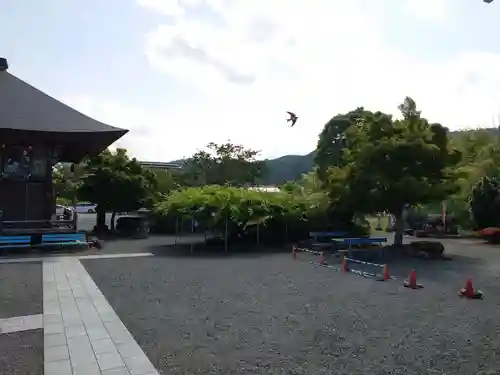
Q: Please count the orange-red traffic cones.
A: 6